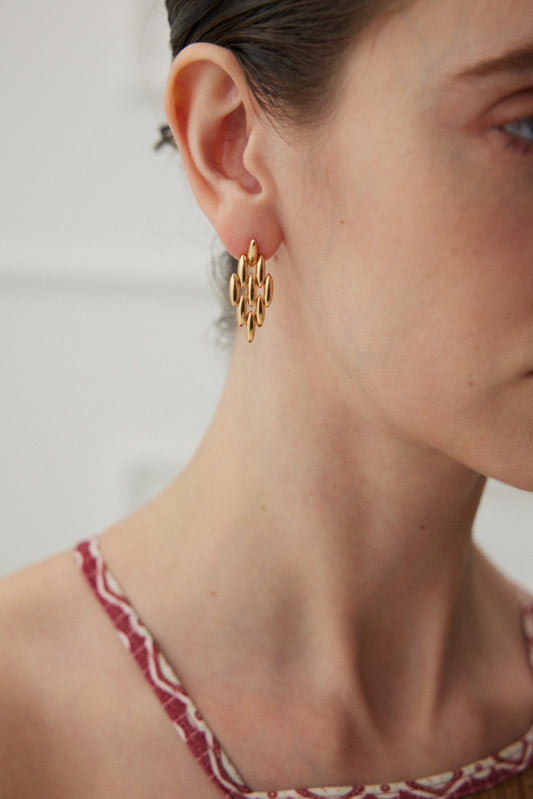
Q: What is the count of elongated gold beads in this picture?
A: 9